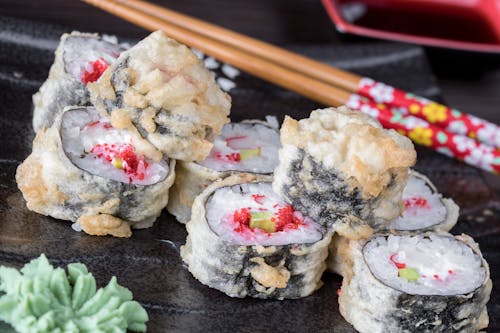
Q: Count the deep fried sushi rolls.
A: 8